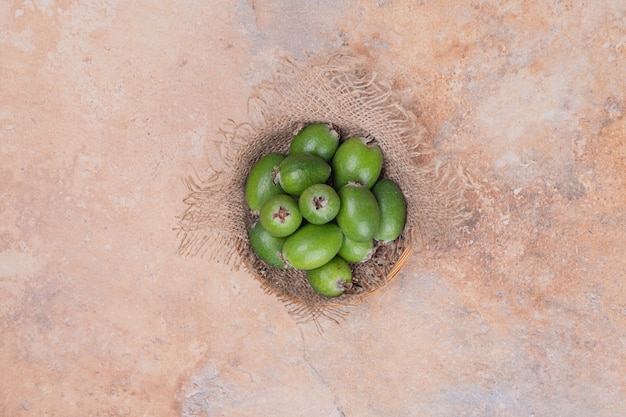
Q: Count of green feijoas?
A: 12